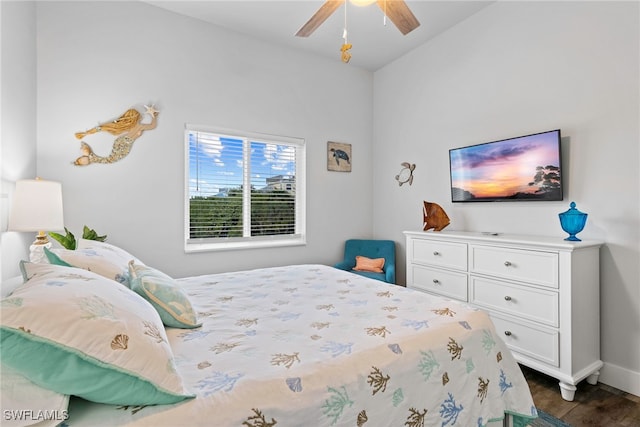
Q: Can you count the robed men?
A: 0